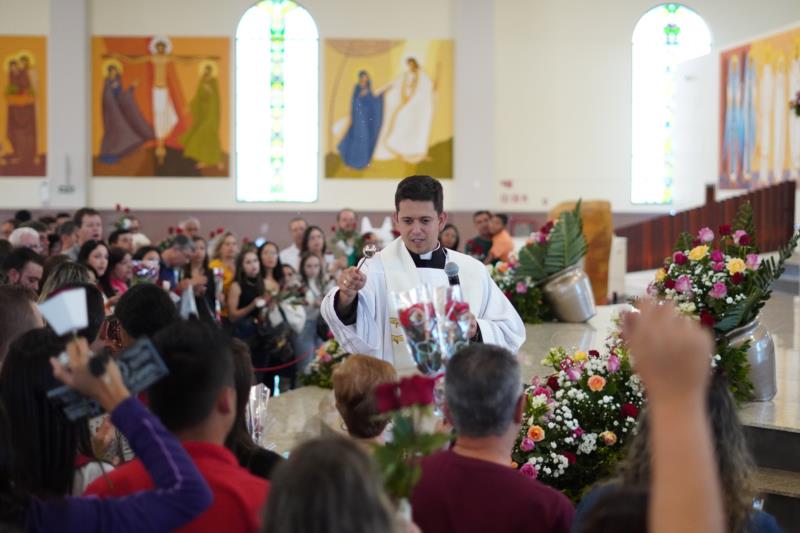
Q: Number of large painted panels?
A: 4